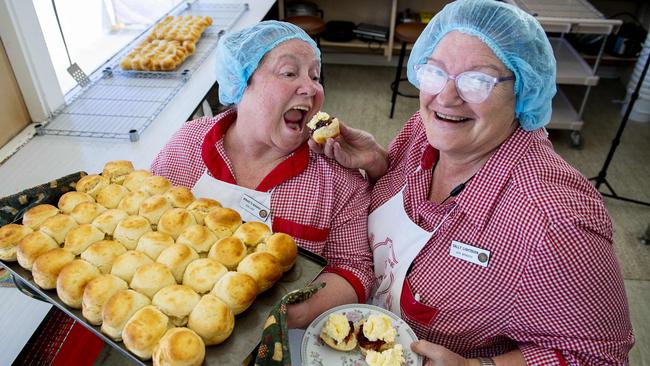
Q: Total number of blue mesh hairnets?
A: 2